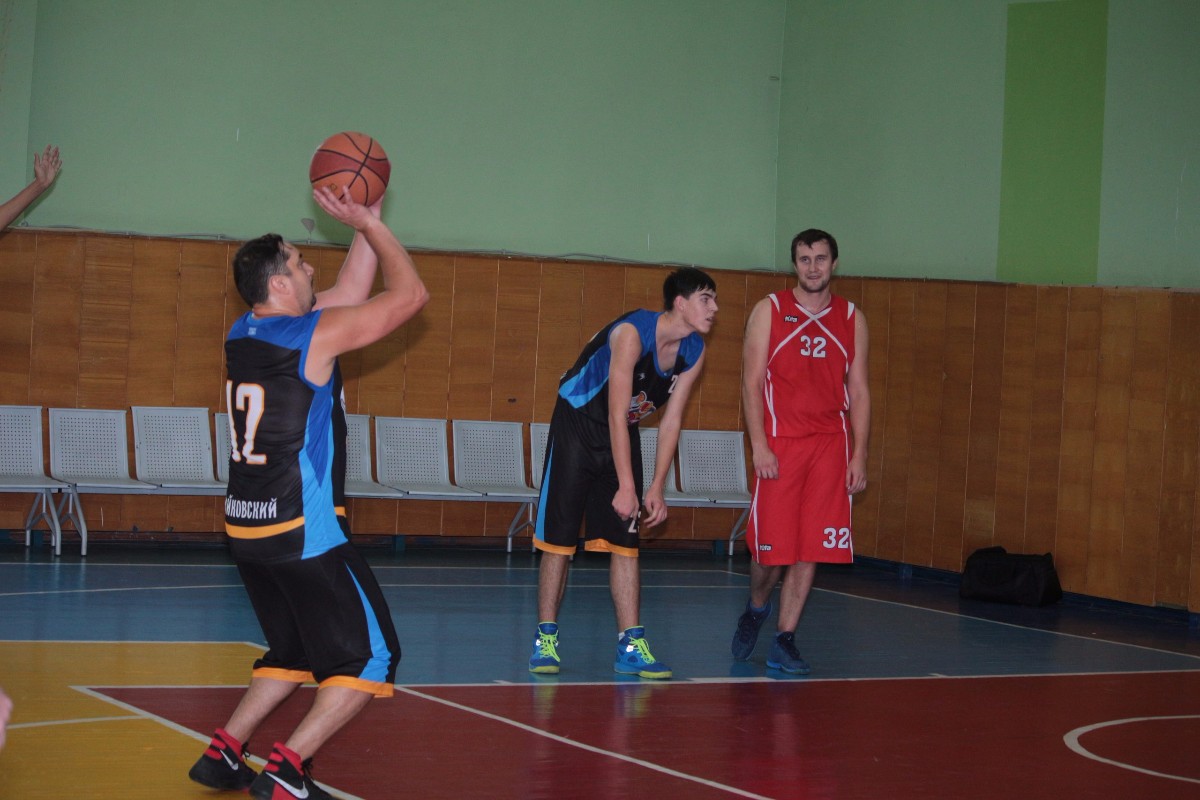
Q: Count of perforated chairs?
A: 10